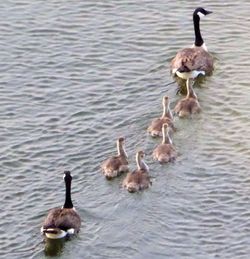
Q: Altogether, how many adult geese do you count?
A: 2